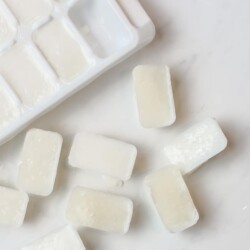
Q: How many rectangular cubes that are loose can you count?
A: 8